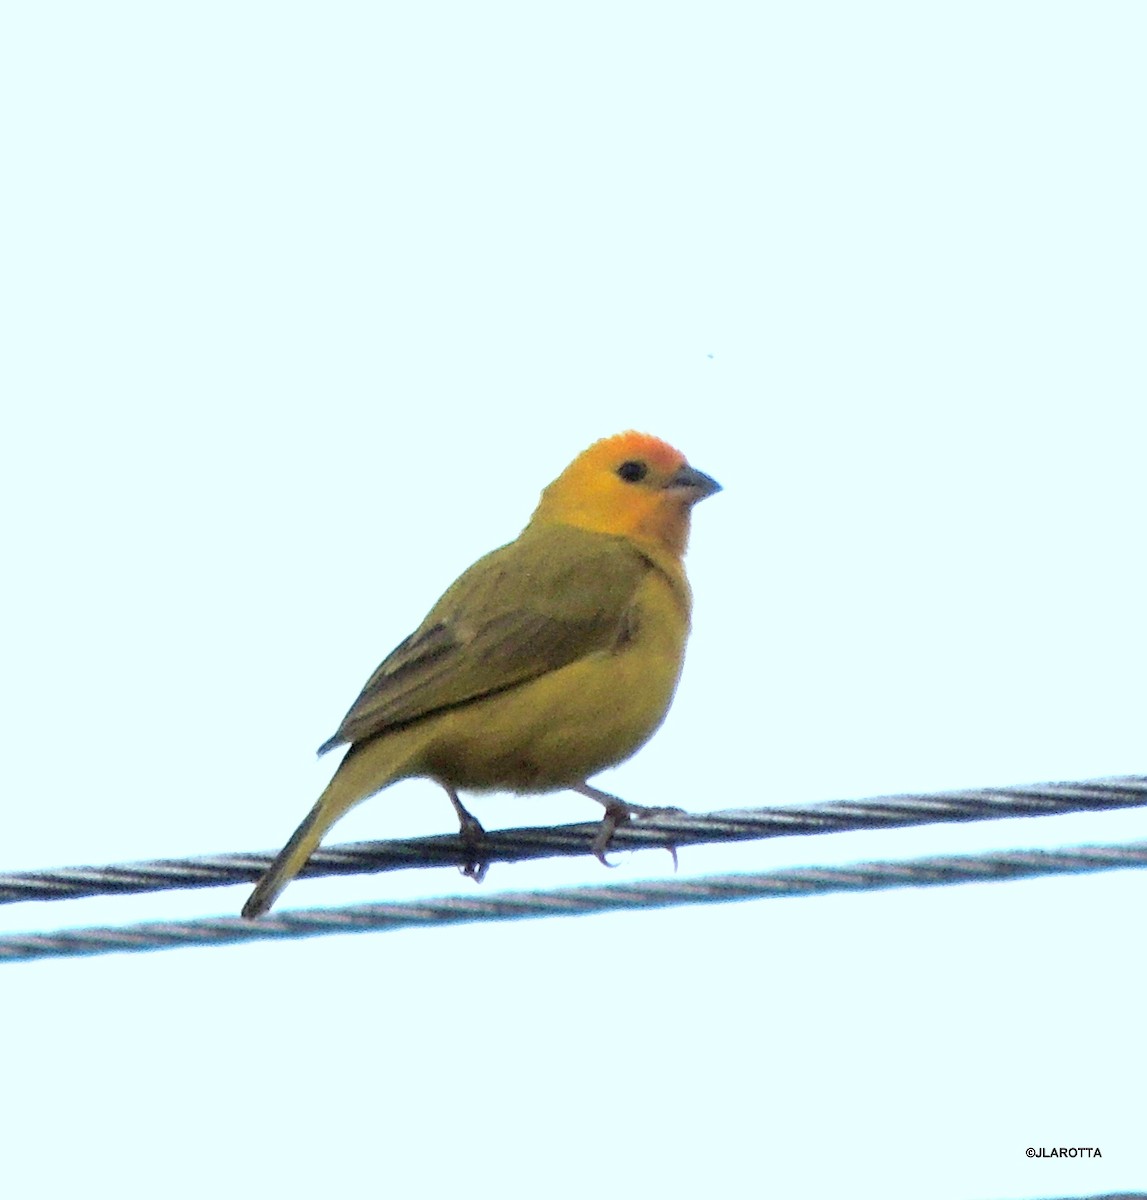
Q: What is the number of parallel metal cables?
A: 2